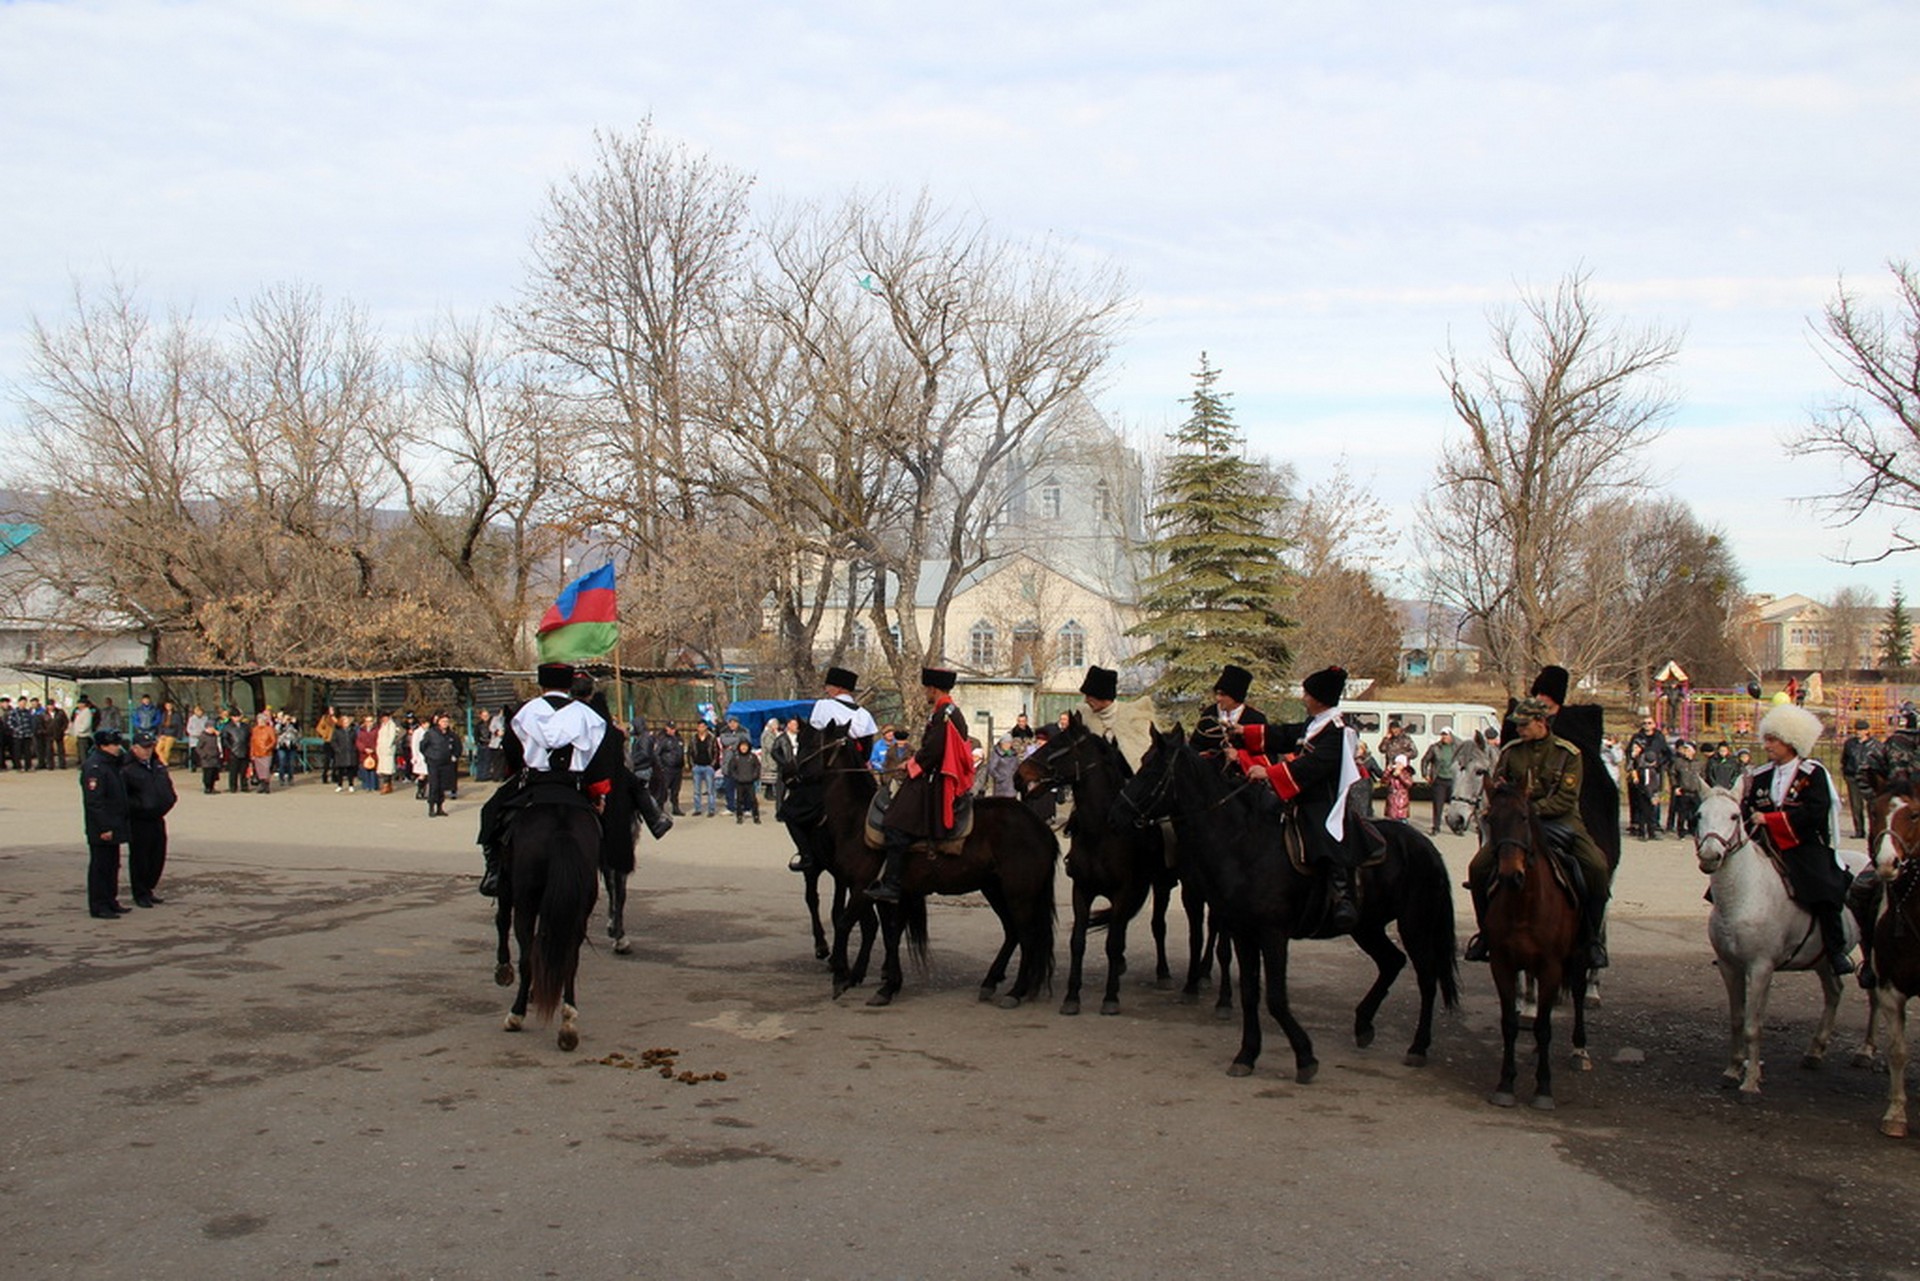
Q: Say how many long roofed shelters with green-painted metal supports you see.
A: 1